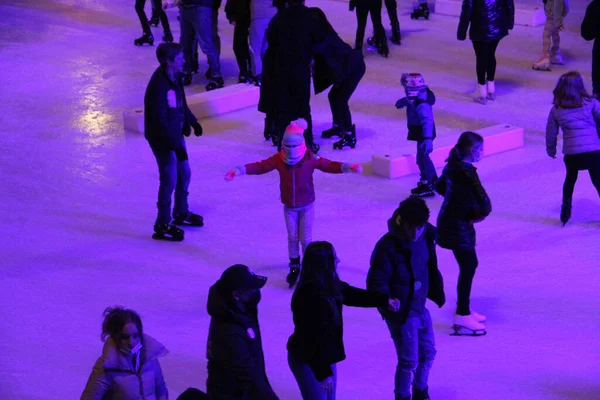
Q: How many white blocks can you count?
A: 3